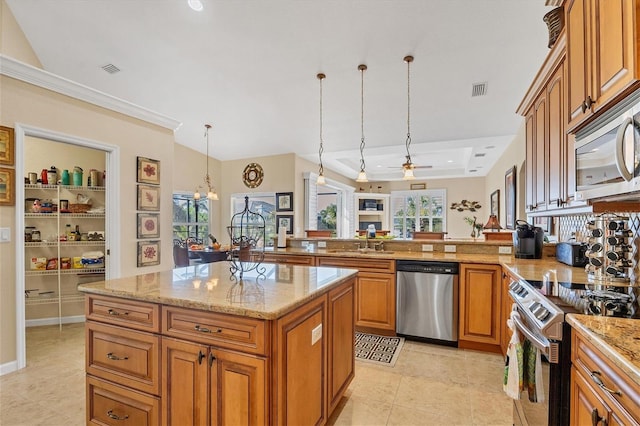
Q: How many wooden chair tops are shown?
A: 4